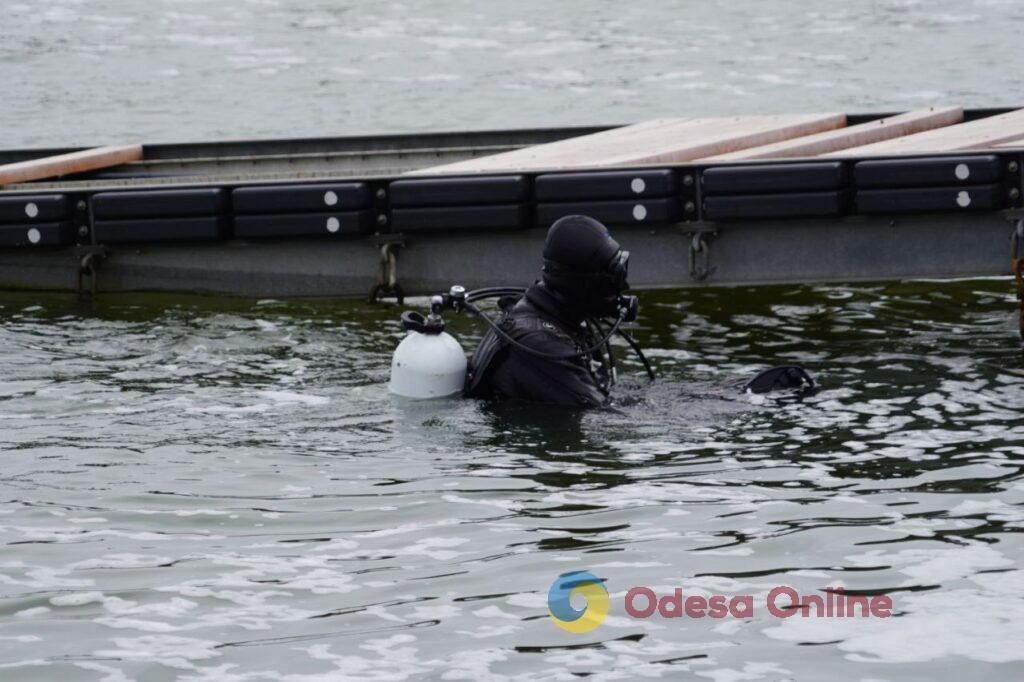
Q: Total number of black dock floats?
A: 14